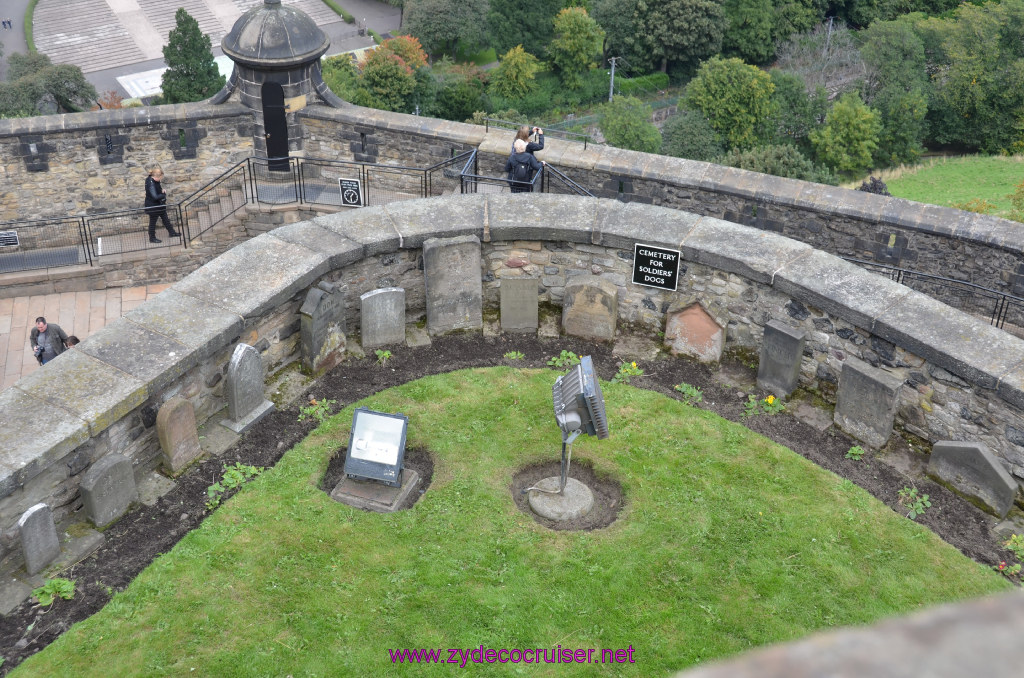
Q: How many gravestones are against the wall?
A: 13